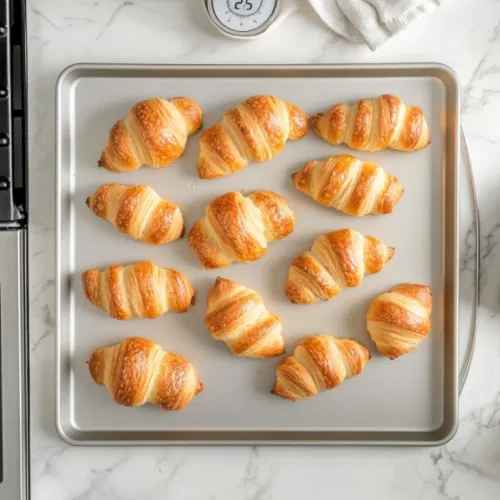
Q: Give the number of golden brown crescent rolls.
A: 12